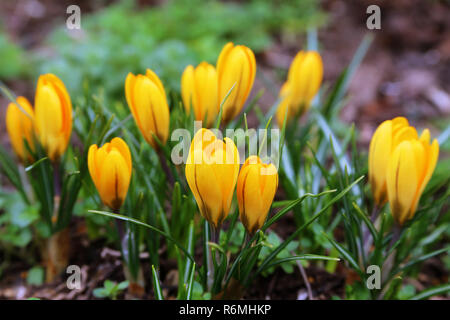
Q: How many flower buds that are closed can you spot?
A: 12